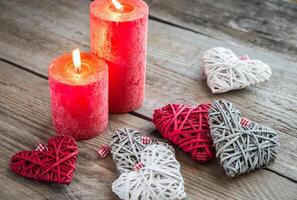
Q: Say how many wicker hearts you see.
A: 6